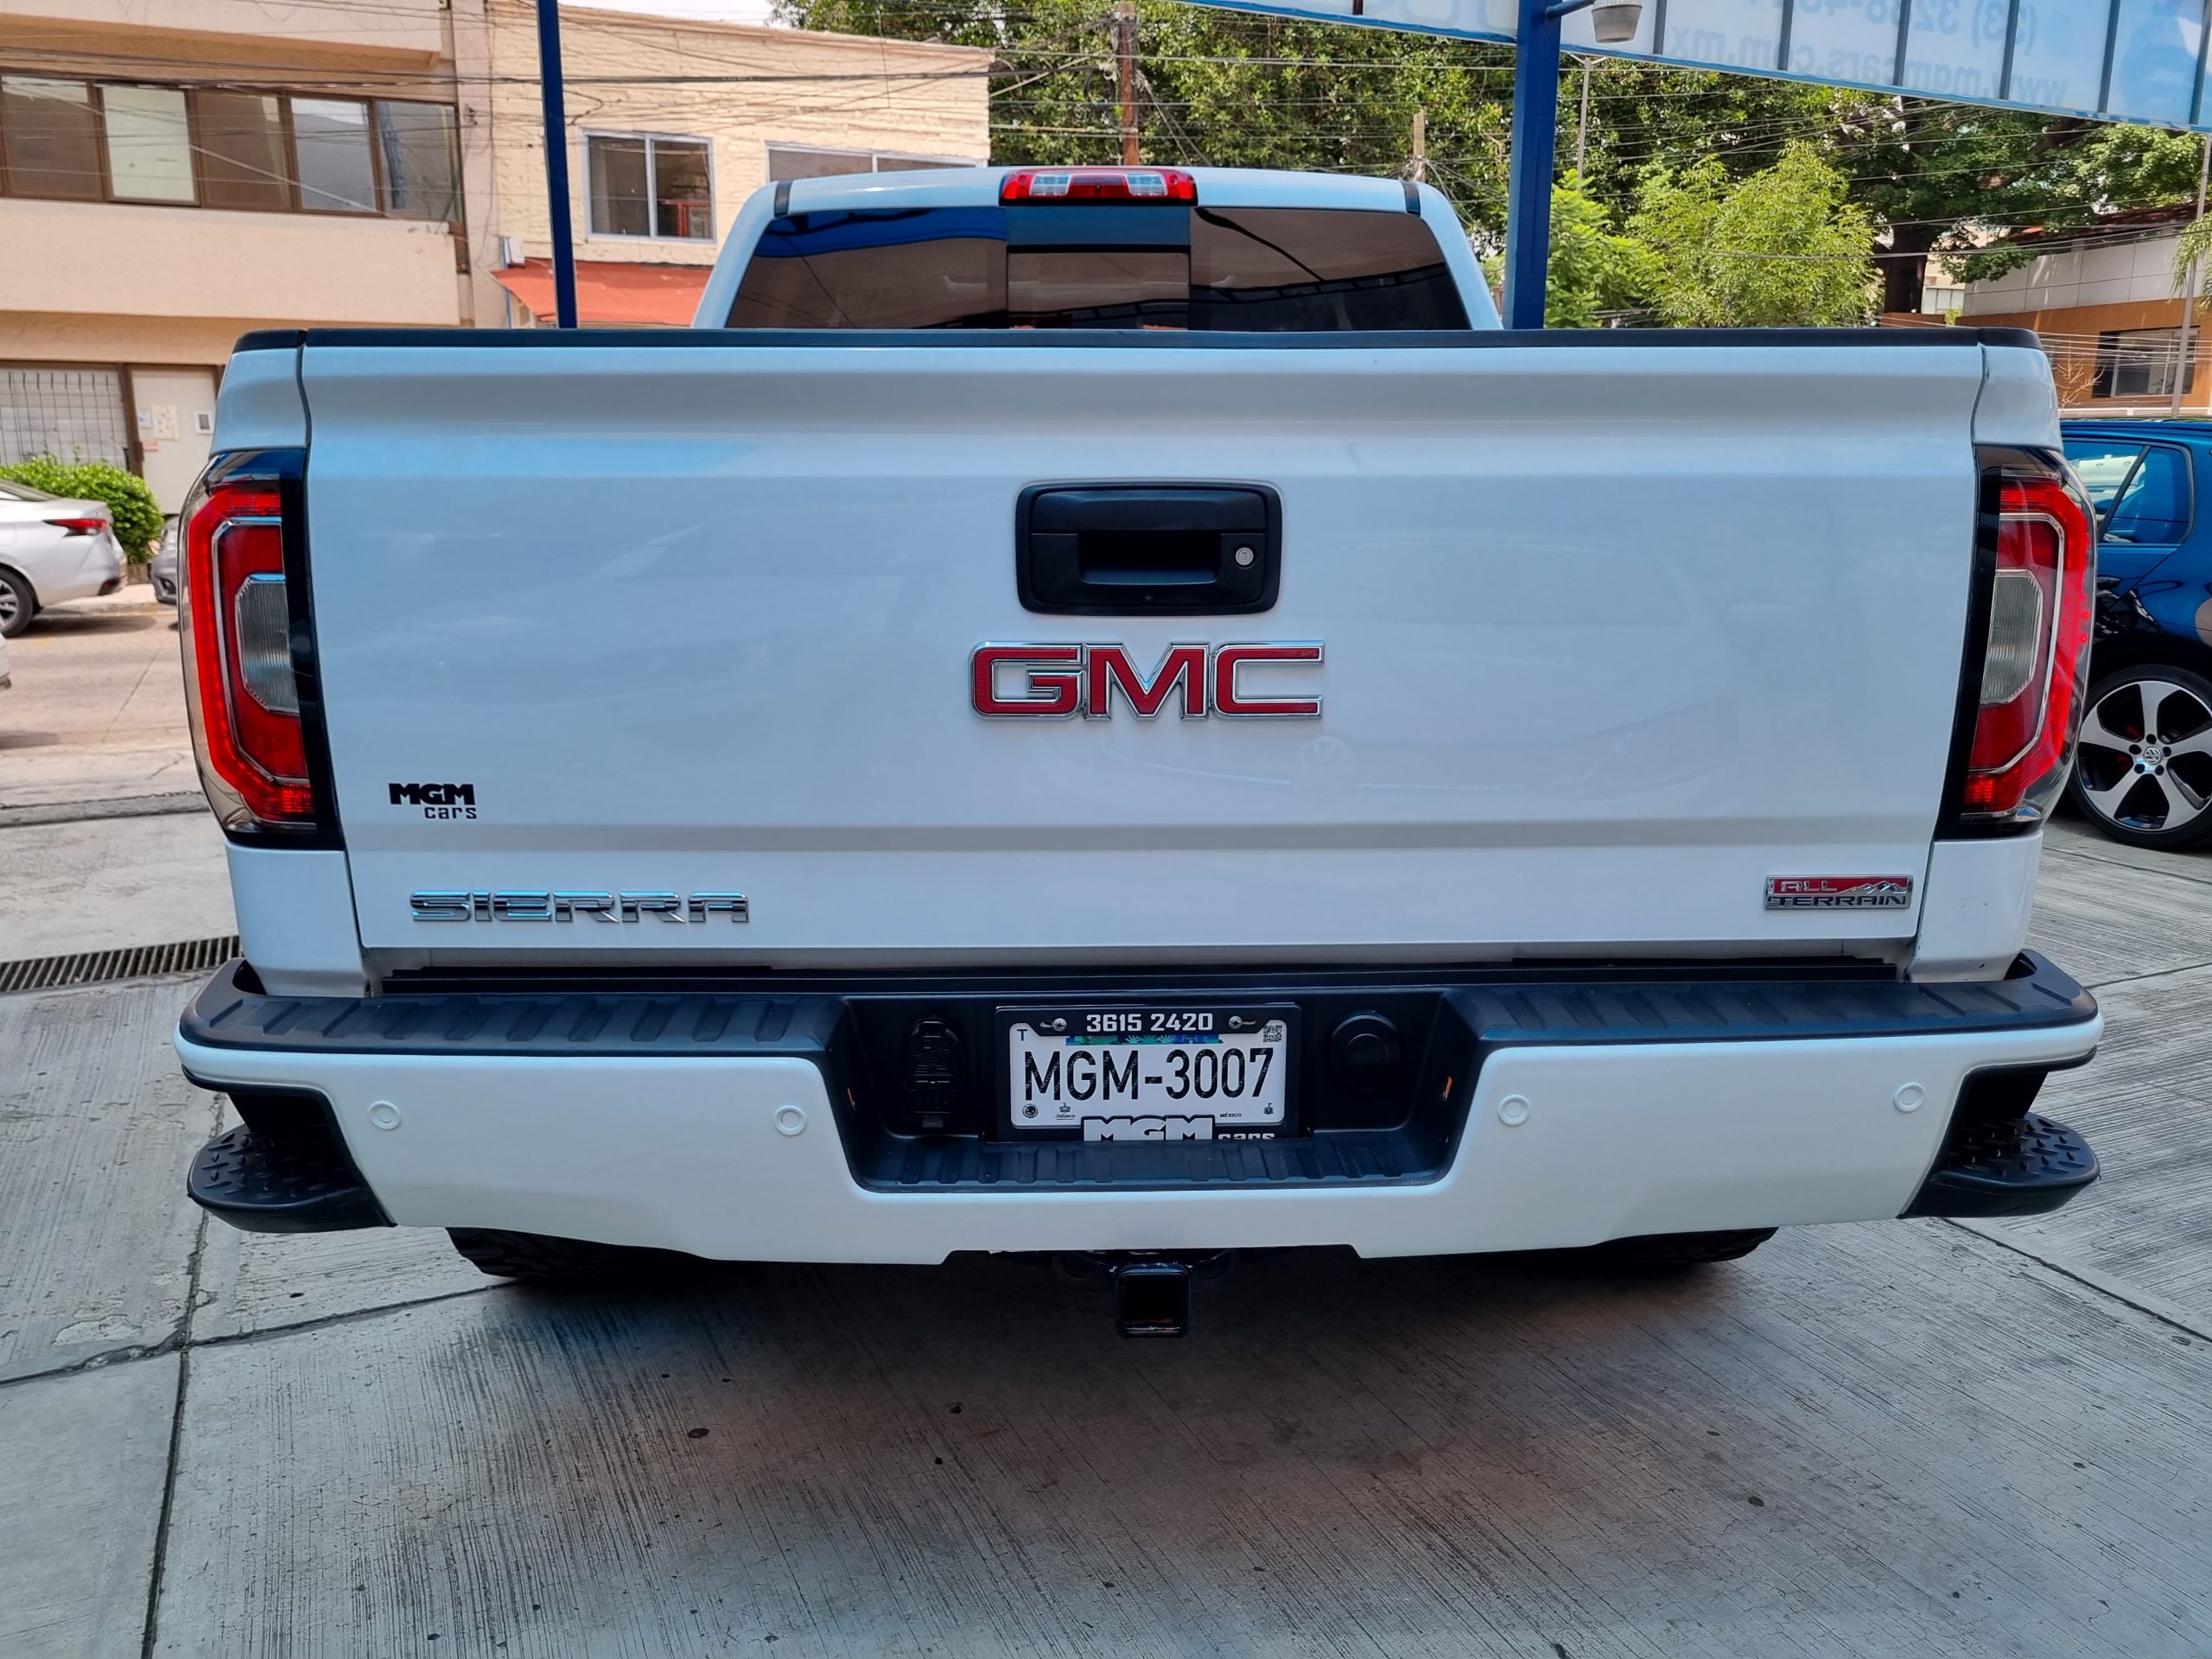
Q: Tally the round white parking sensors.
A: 4